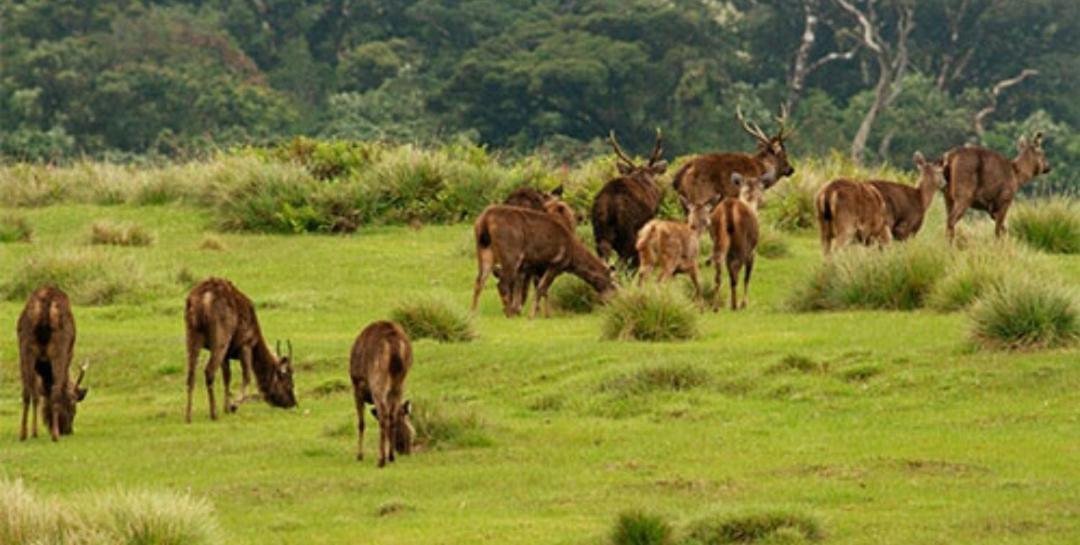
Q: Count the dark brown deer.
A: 11